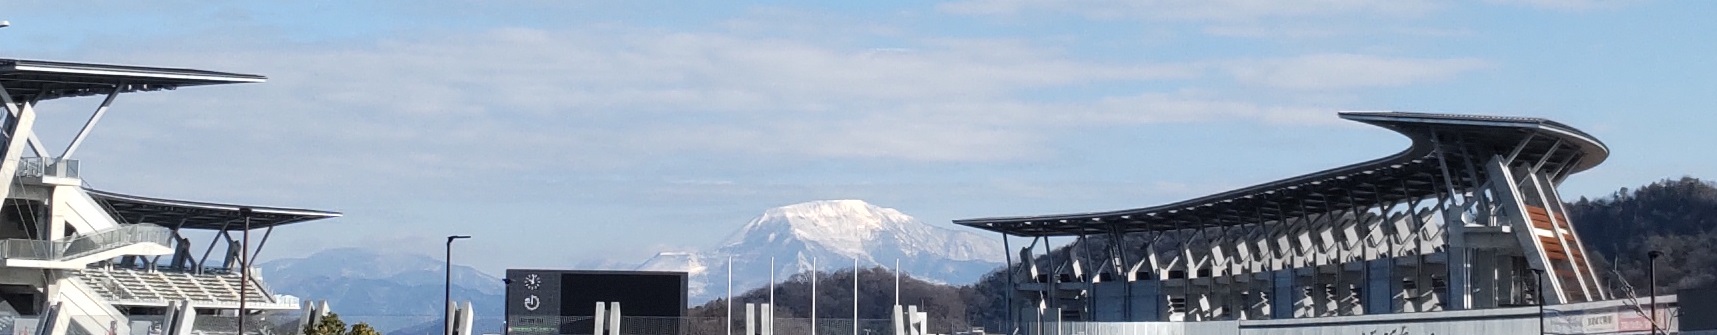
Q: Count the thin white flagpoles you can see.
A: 5